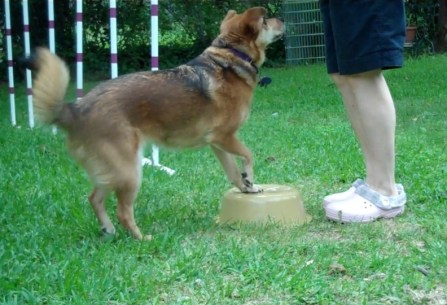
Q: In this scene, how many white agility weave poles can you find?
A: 6